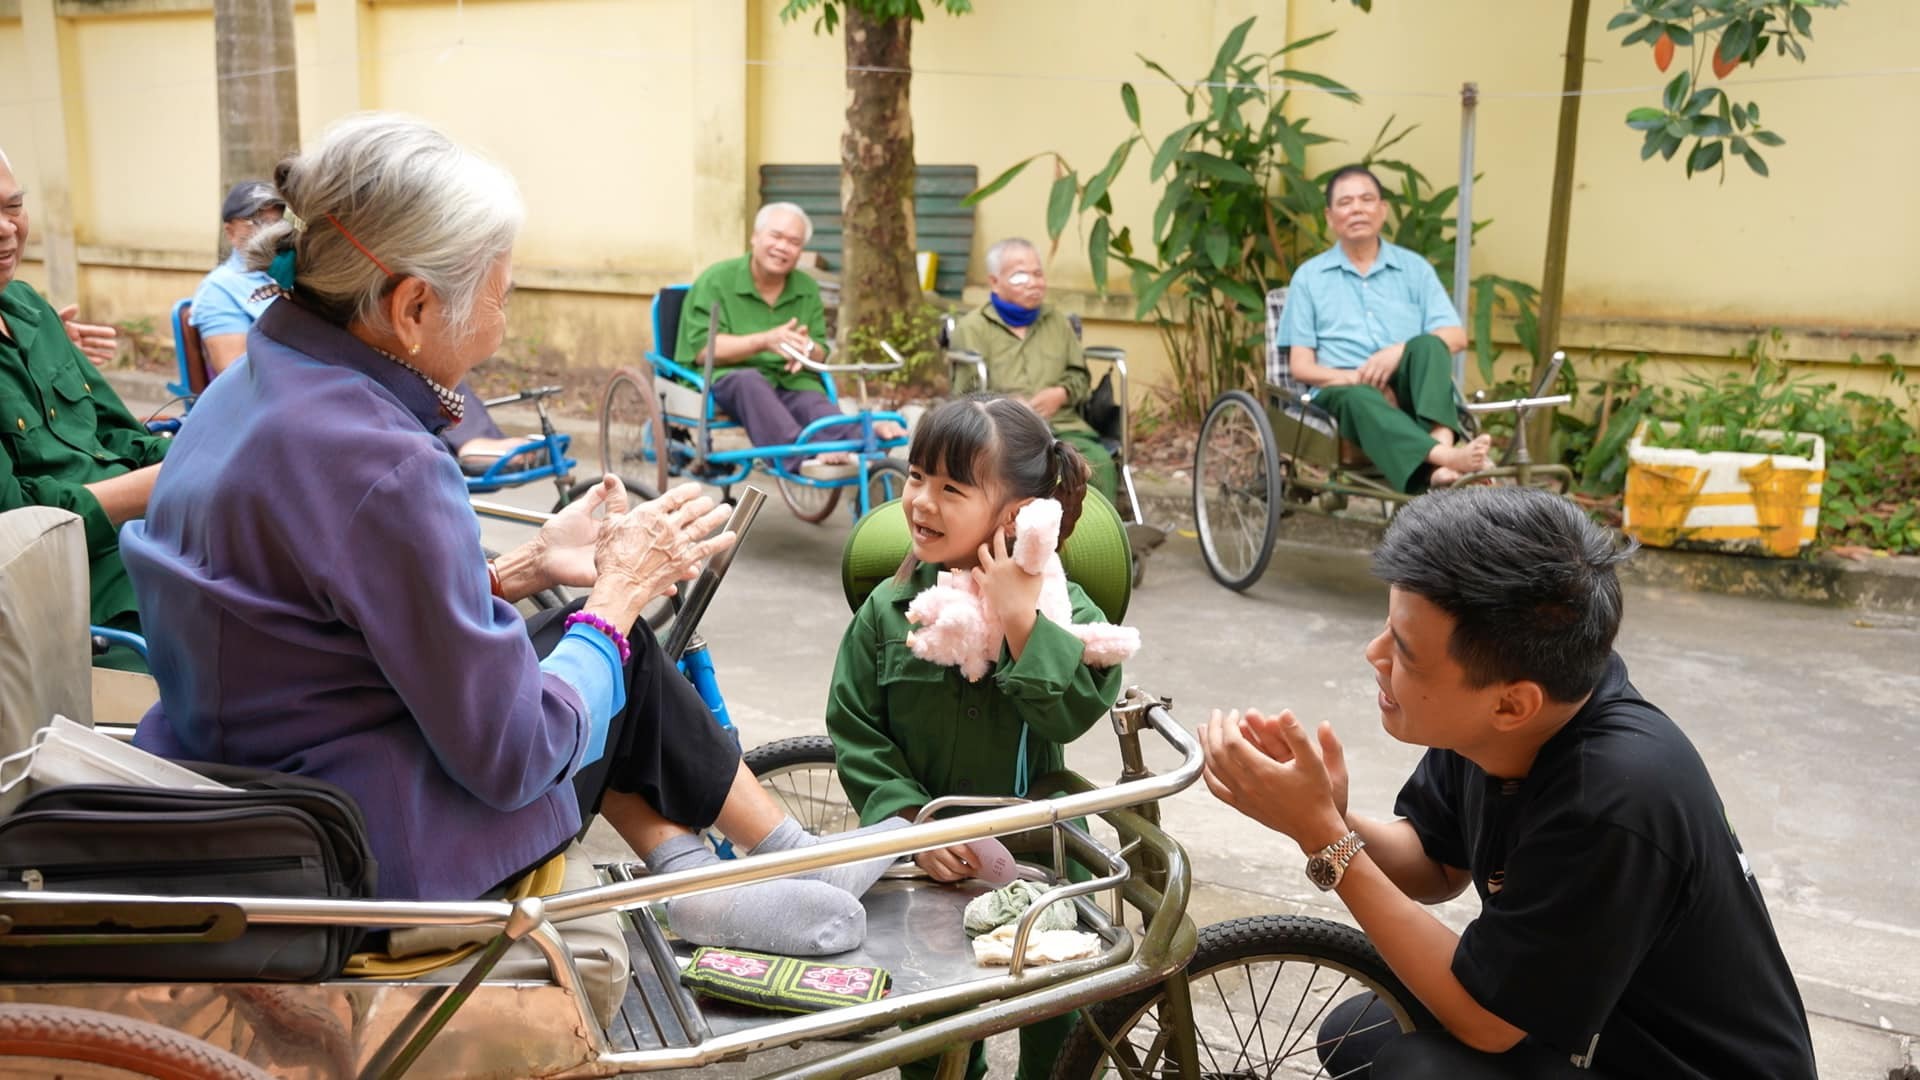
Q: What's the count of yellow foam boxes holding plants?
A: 1